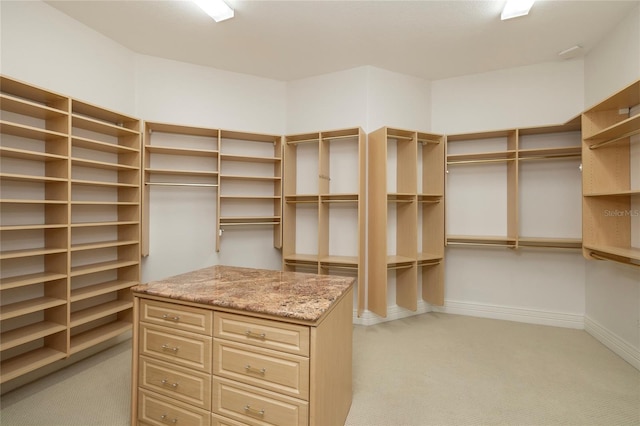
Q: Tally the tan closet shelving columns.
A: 11